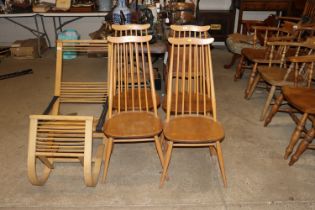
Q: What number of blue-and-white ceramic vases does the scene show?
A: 1